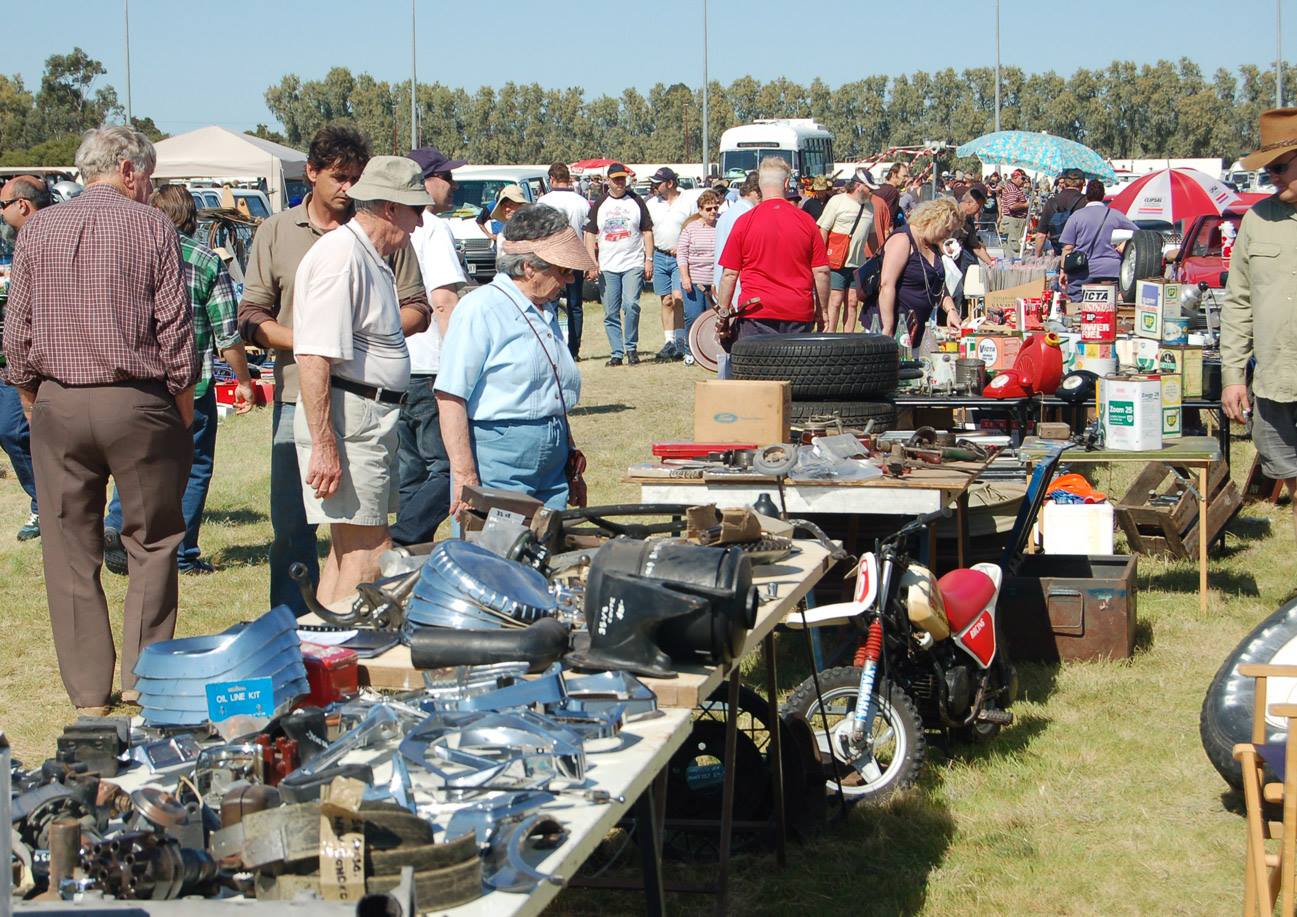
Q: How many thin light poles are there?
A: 5